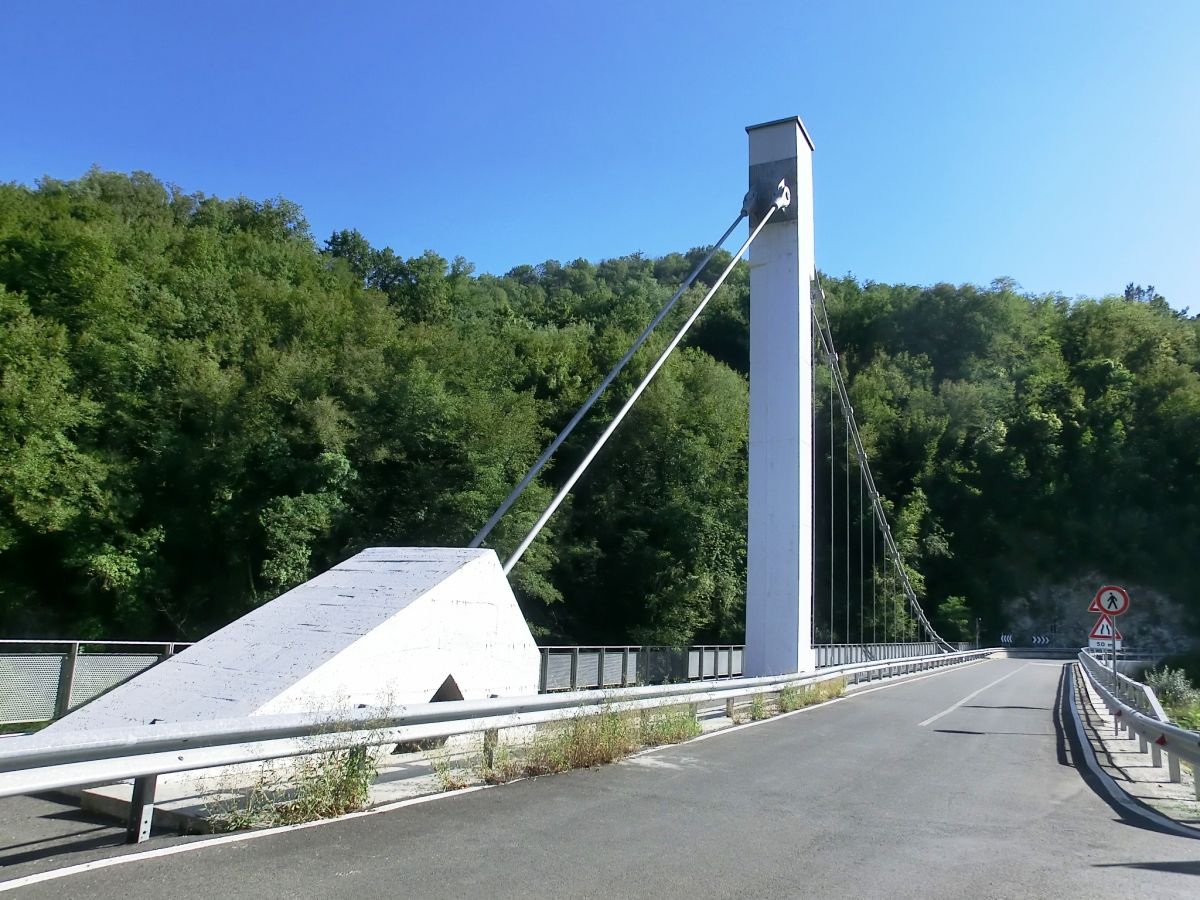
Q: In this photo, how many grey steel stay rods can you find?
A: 2